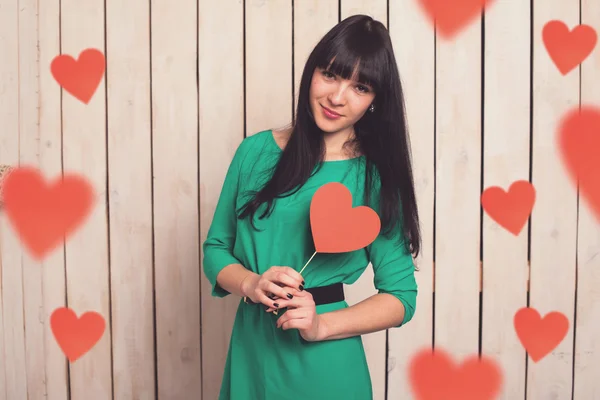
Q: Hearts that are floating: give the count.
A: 9